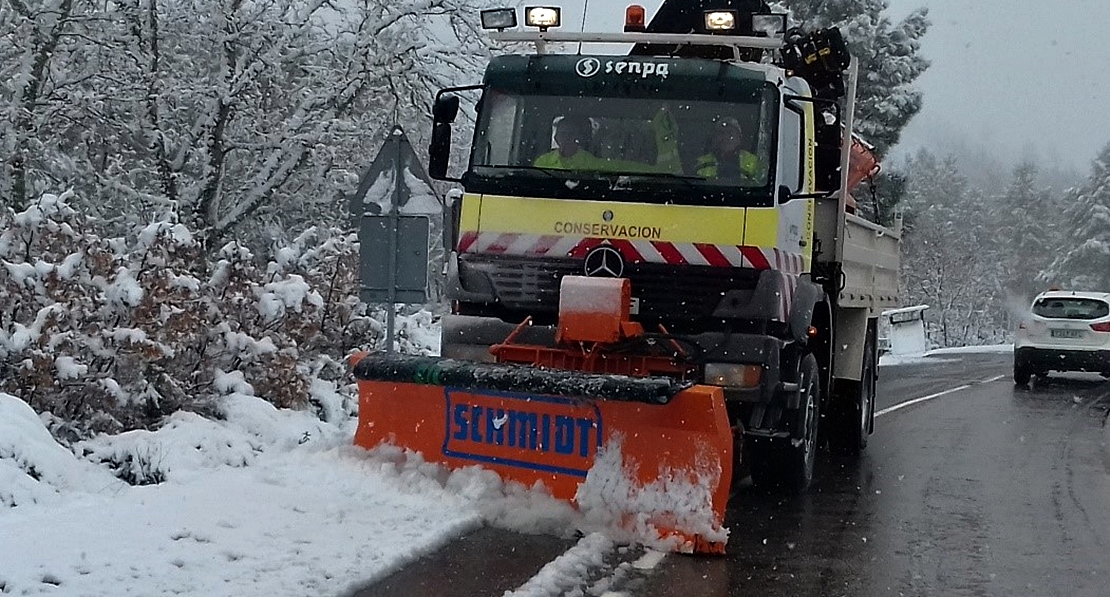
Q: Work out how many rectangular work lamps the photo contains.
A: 4